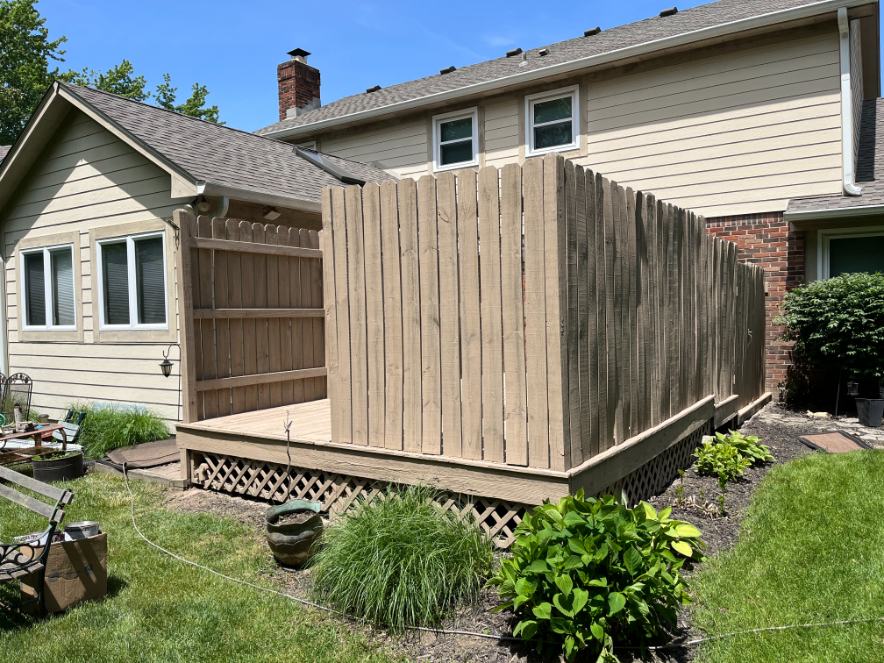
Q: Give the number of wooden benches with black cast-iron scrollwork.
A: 1